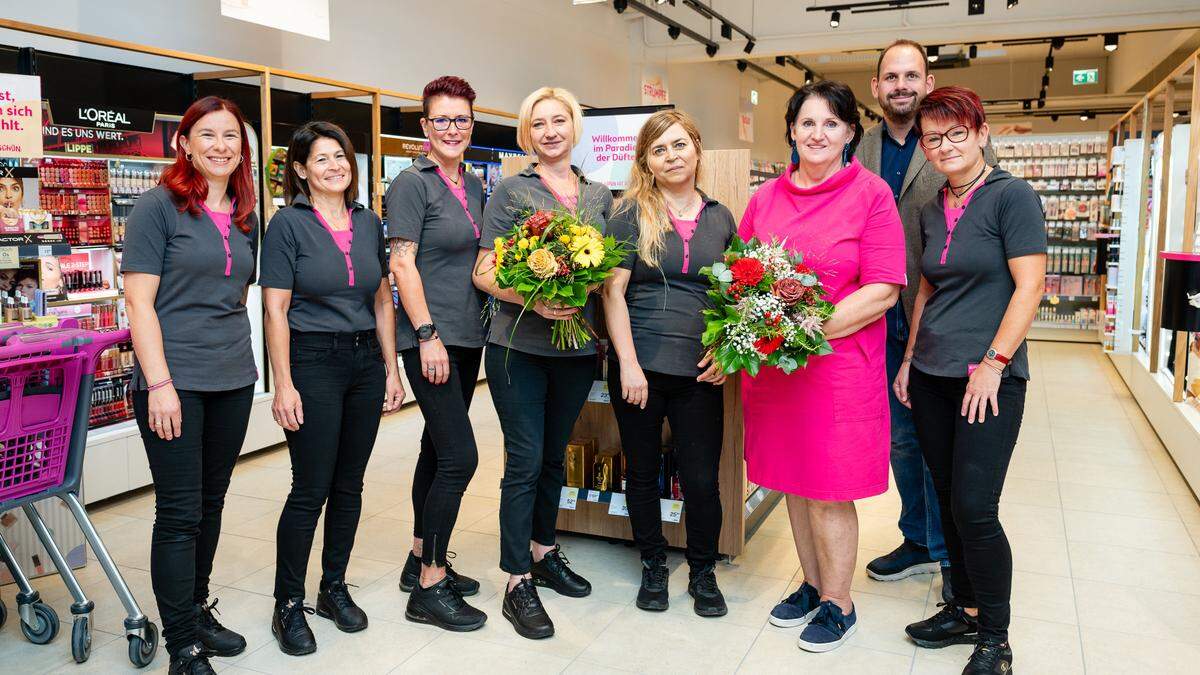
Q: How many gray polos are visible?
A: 6